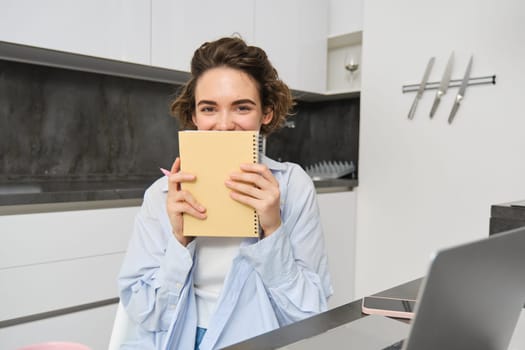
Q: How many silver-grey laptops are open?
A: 1